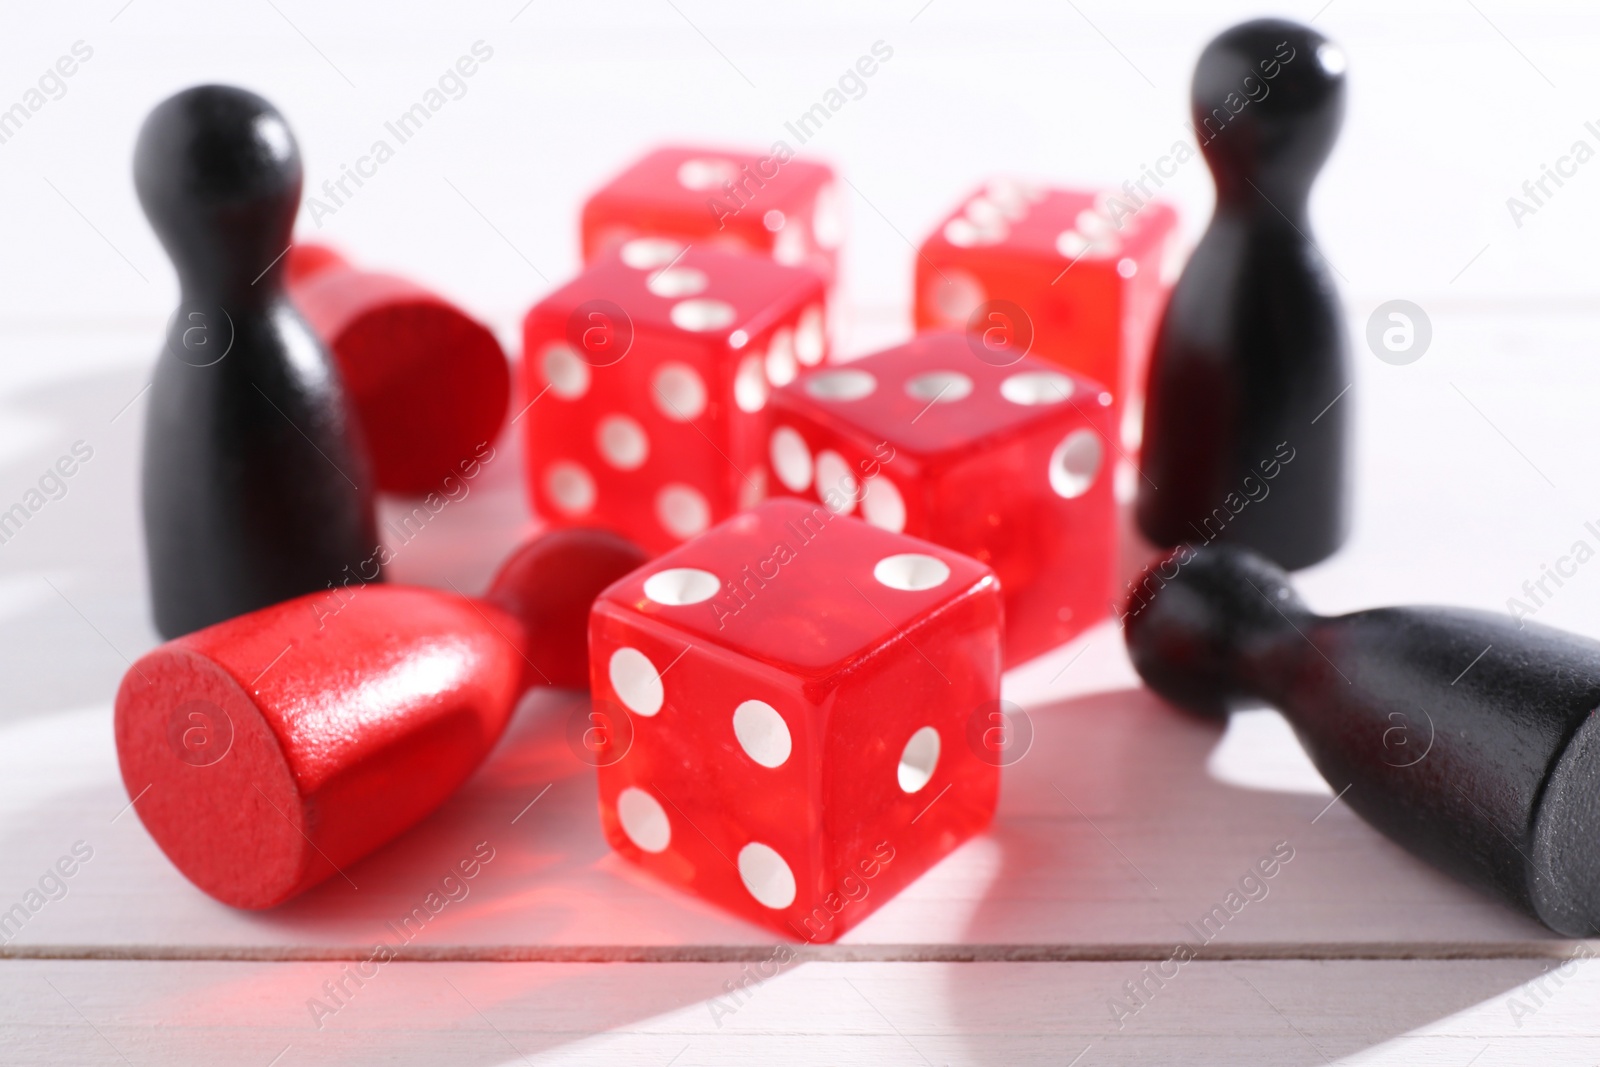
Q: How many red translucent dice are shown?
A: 5